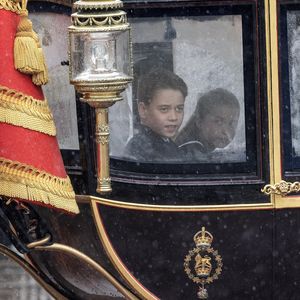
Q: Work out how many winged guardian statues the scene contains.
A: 0